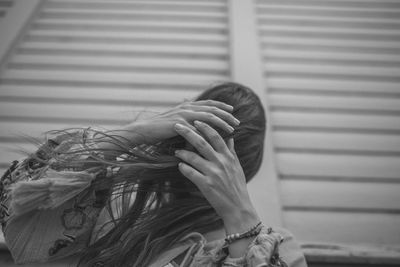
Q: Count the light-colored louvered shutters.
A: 2